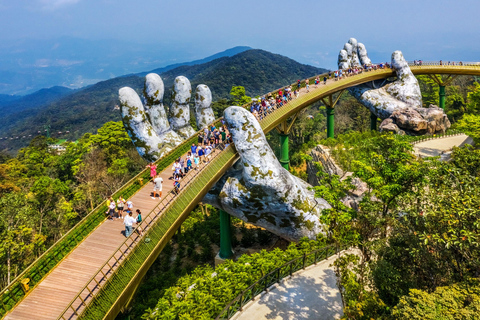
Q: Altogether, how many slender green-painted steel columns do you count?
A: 5